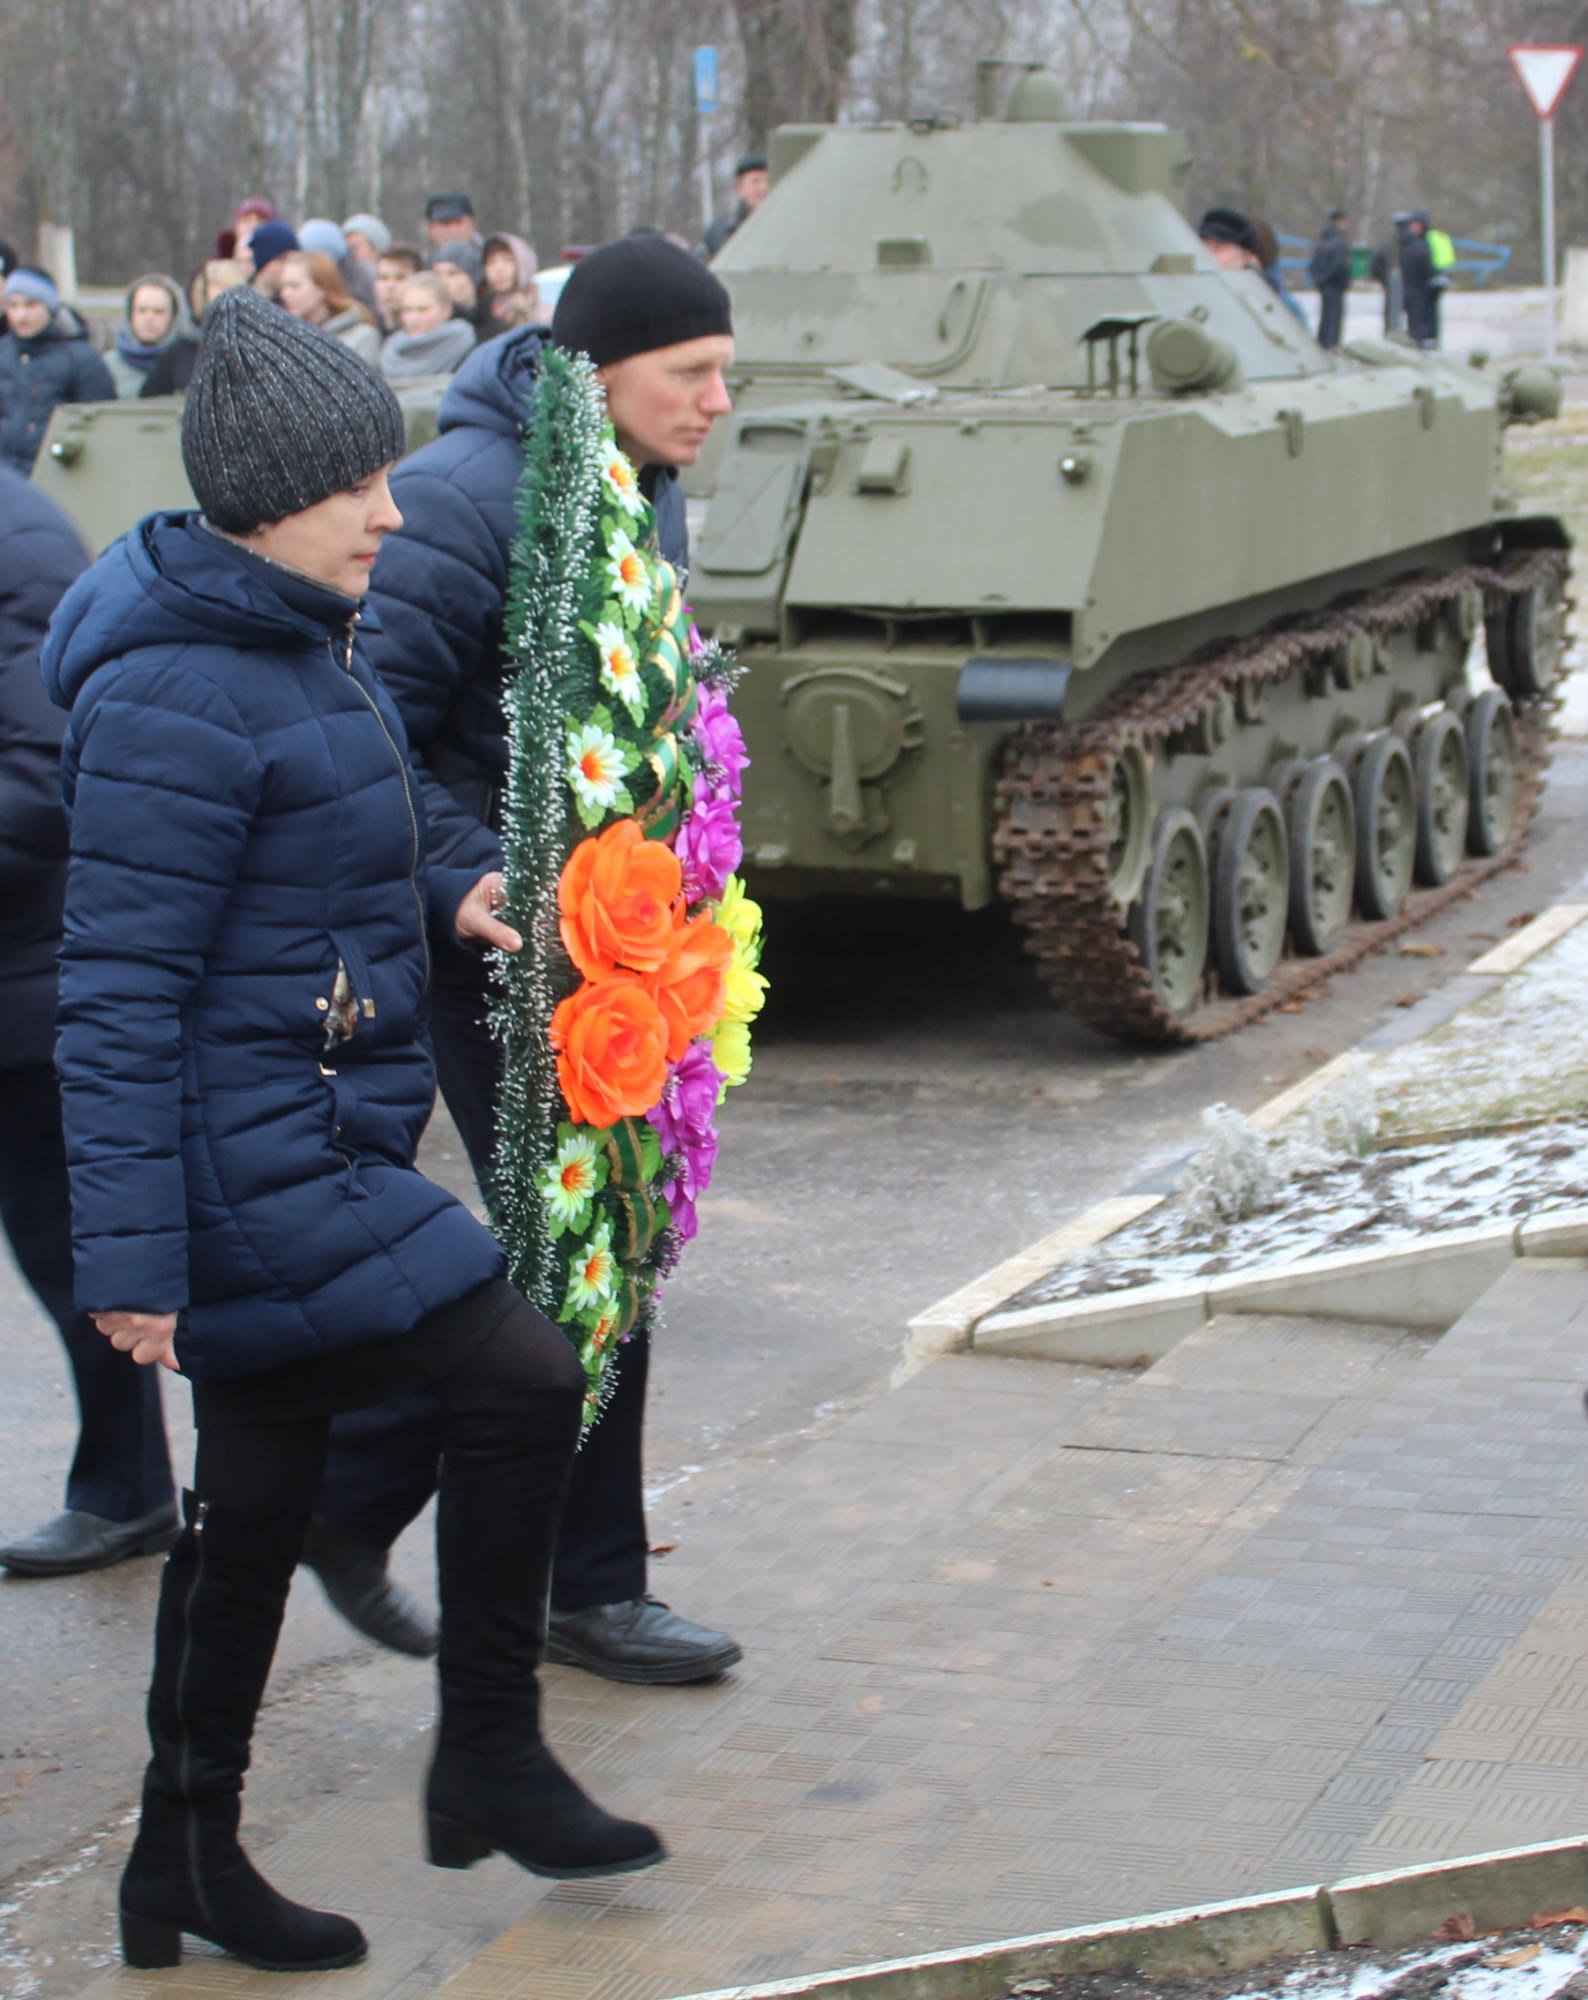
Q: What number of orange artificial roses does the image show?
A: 3